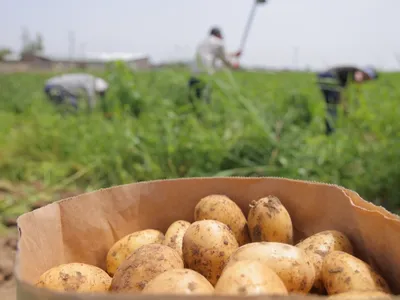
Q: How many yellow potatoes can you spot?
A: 14